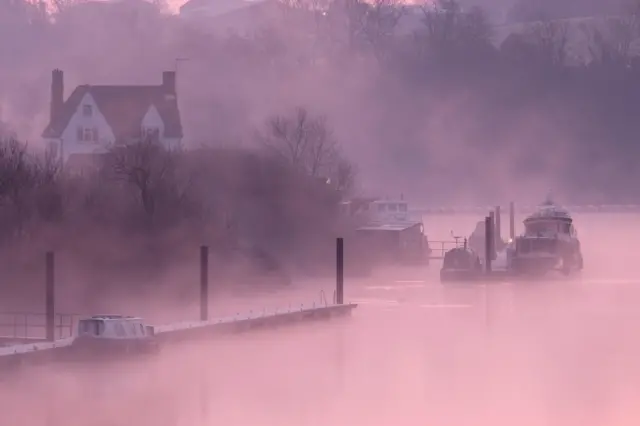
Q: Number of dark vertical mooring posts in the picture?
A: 7